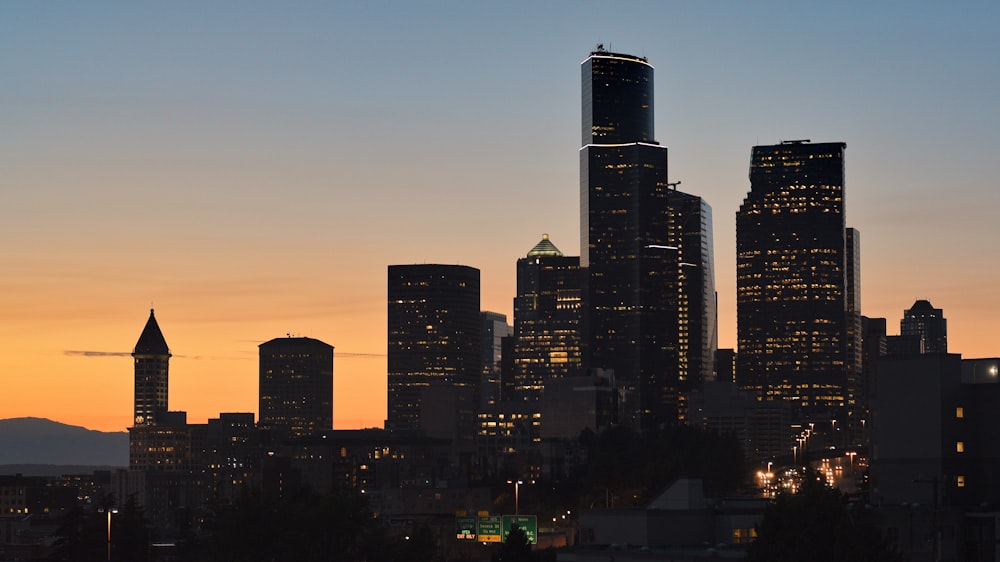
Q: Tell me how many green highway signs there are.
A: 3